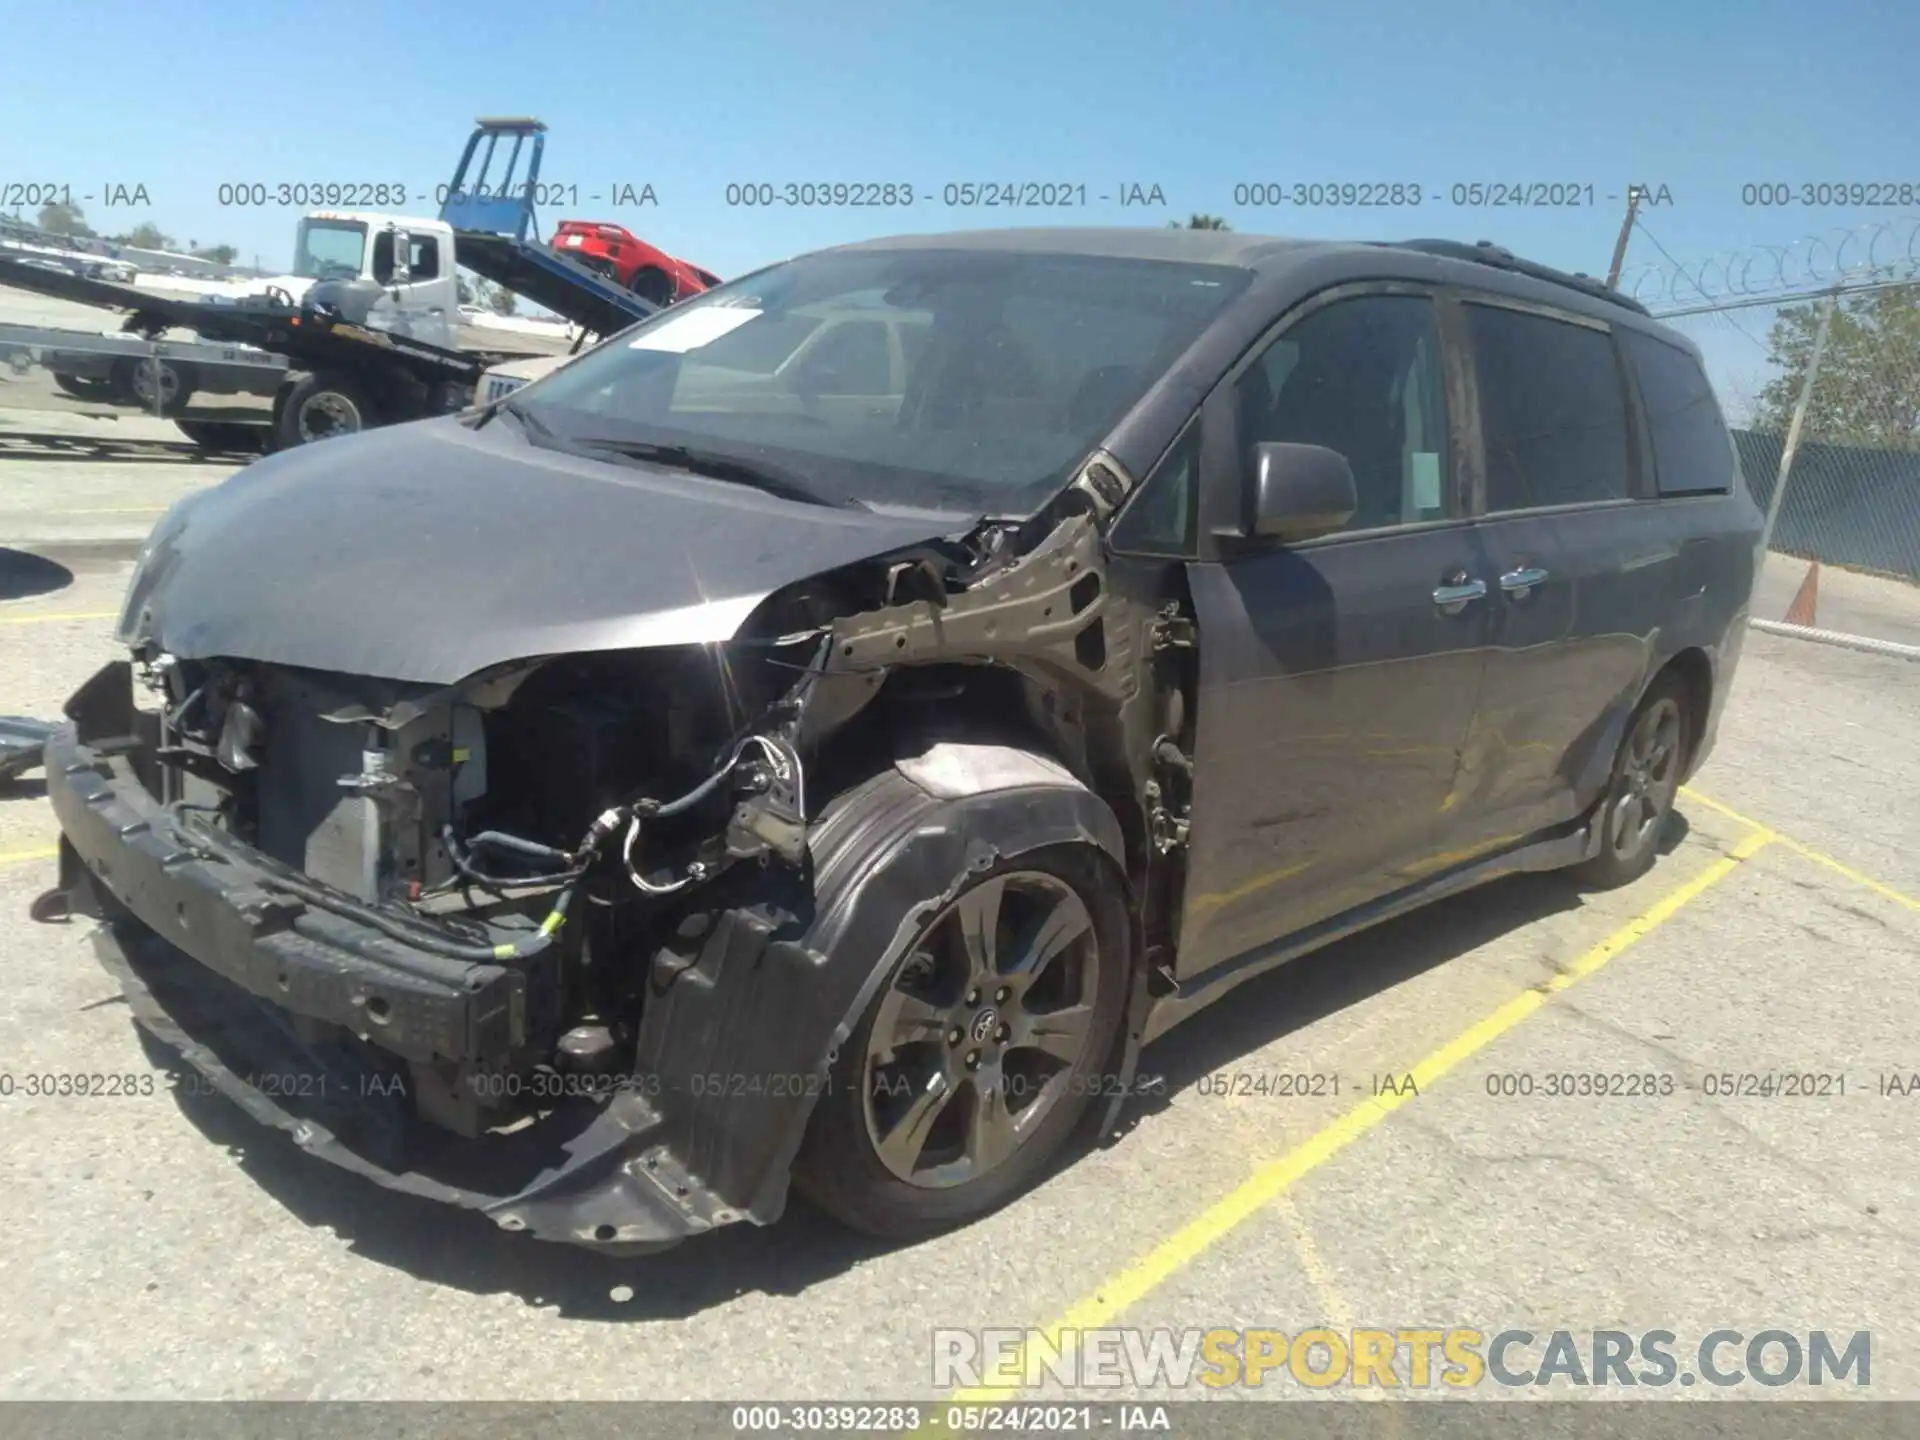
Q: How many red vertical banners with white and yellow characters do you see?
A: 0